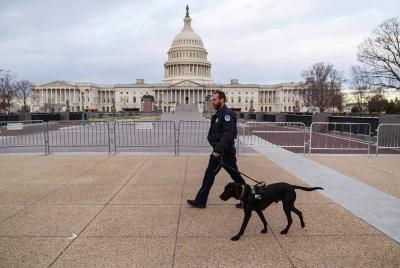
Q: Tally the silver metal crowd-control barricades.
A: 7